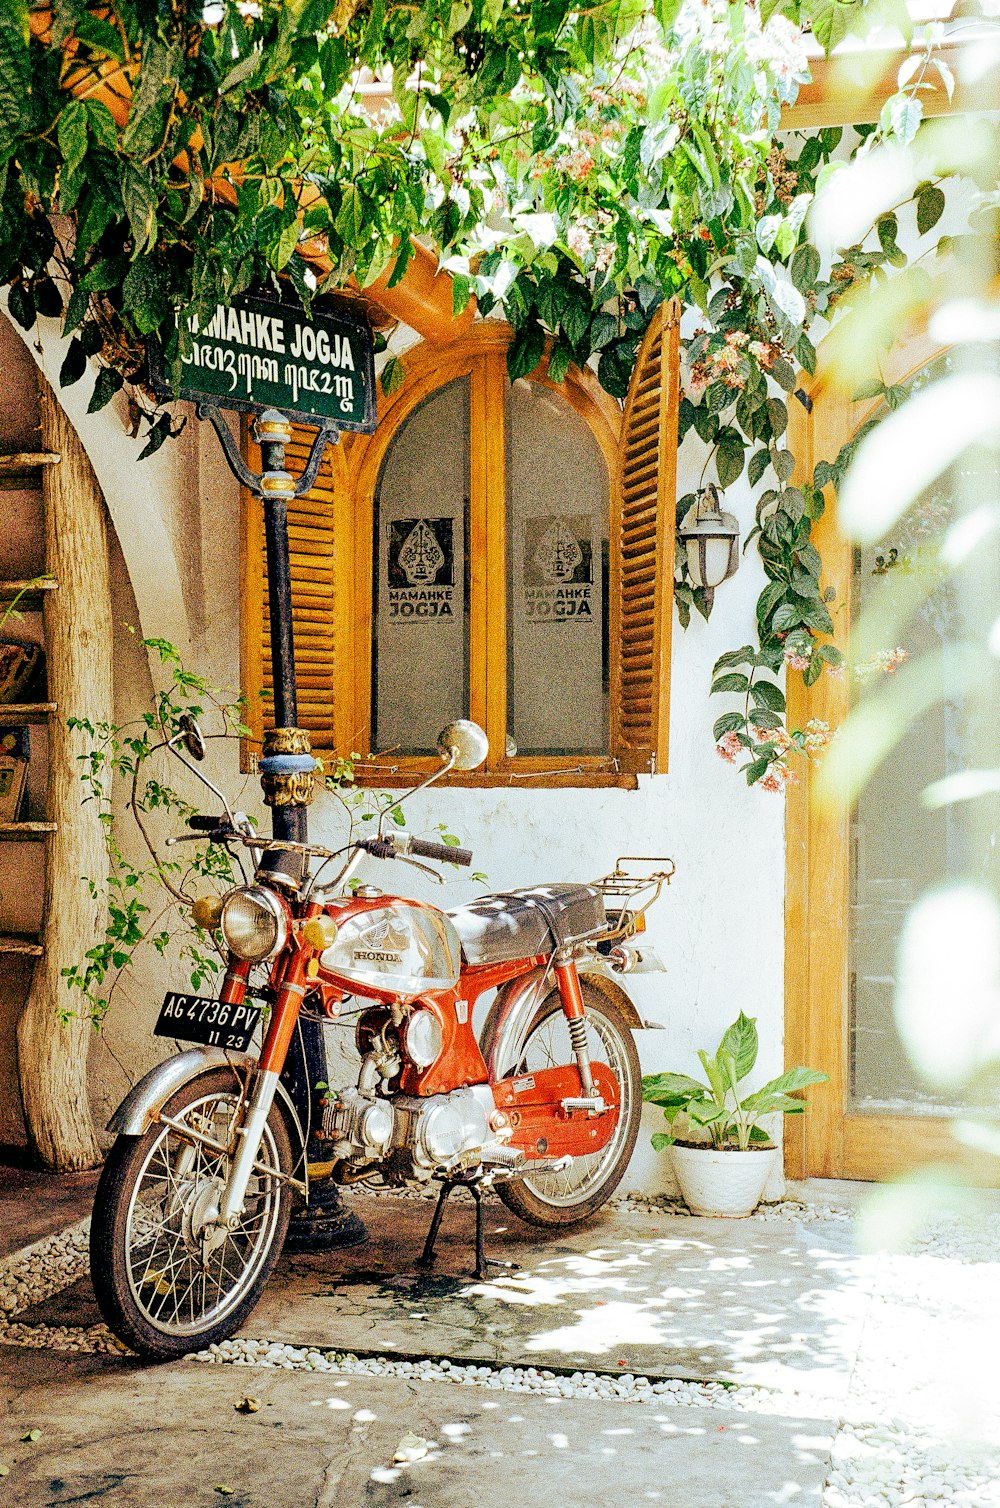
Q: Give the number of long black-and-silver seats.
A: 1